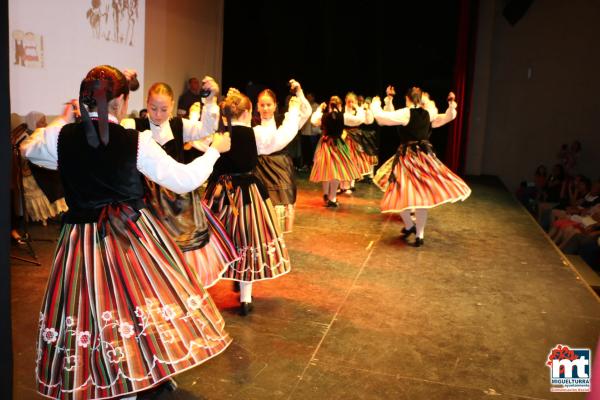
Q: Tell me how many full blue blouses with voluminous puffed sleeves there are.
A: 0